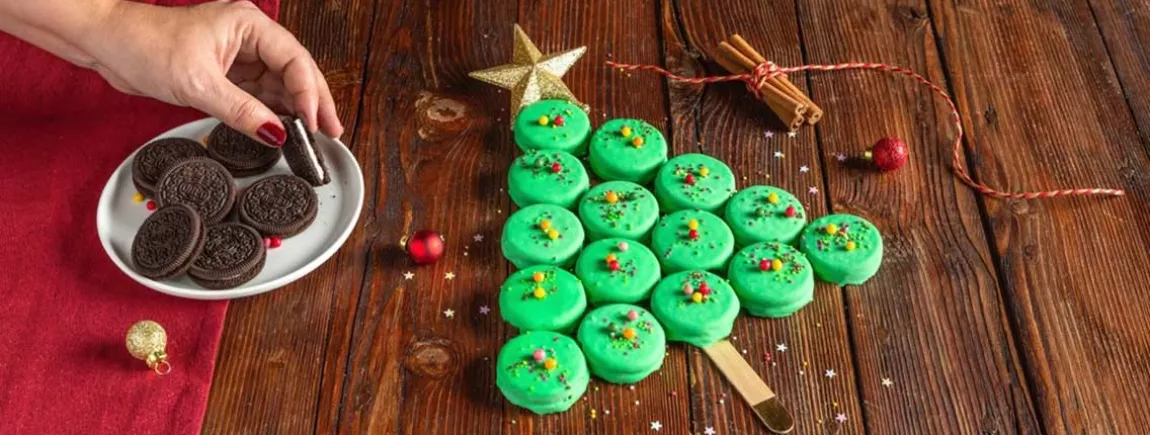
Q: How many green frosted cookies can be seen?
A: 15